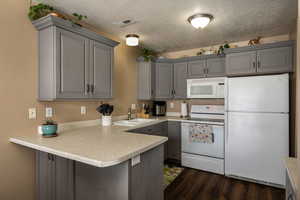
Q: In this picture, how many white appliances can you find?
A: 3